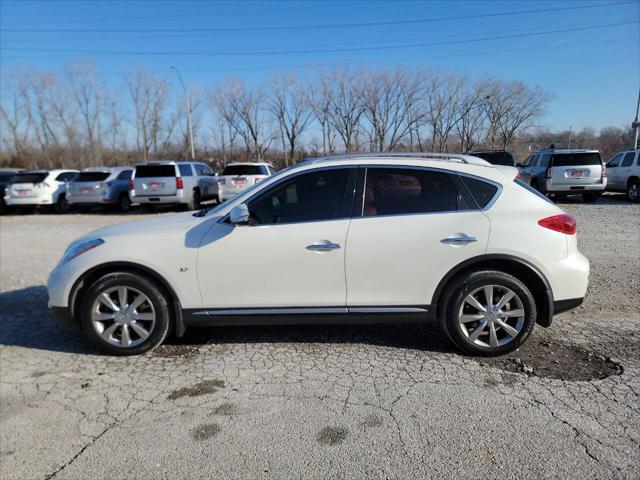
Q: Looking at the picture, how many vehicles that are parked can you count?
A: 9